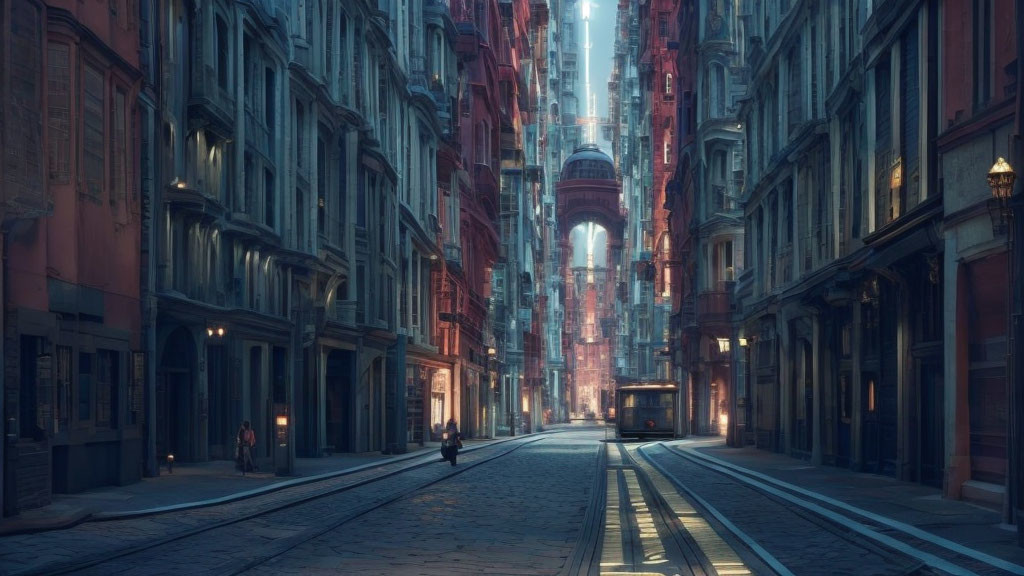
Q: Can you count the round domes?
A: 1